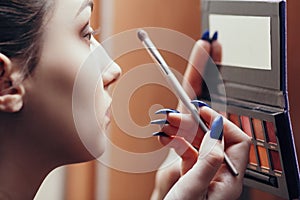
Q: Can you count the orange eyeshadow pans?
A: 2